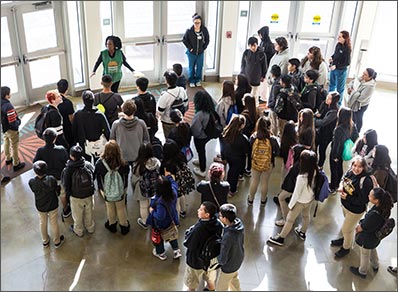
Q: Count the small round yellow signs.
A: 2